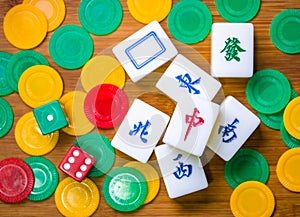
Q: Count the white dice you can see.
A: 0